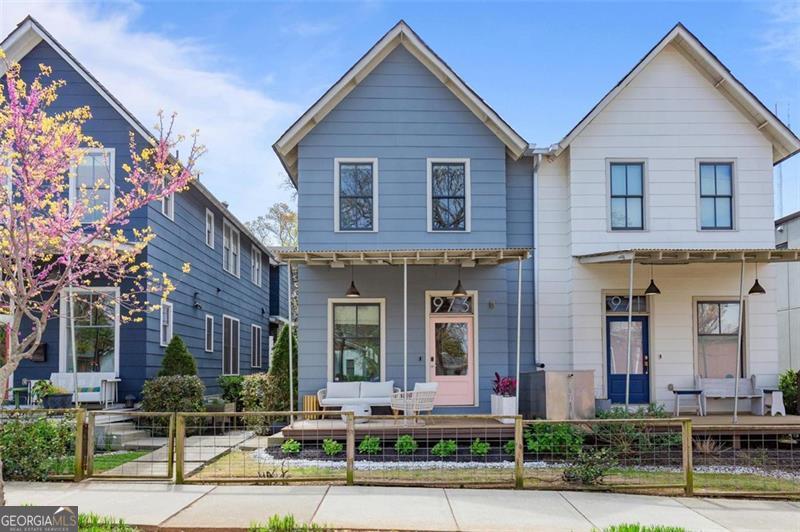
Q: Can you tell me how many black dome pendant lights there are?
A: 4